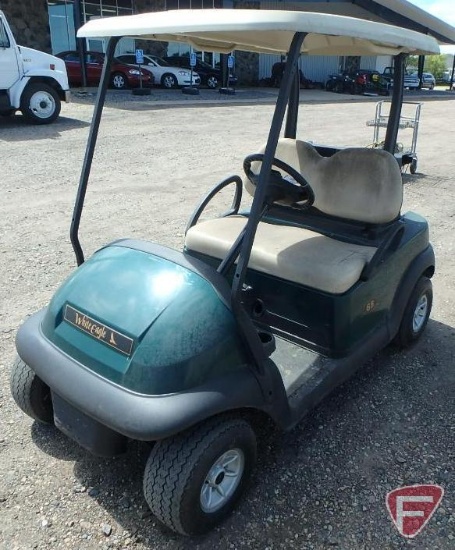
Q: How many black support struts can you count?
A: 4